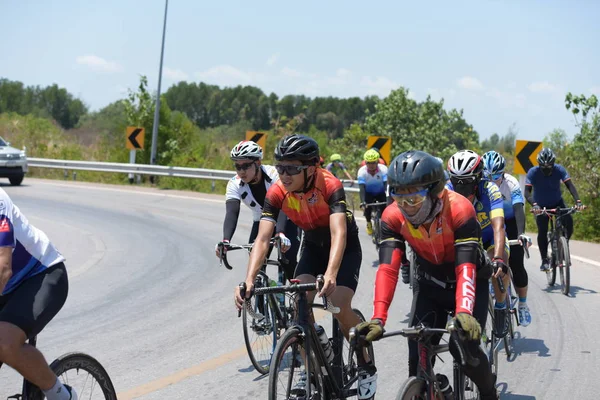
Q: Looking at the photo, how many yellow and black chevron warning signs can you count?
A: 4